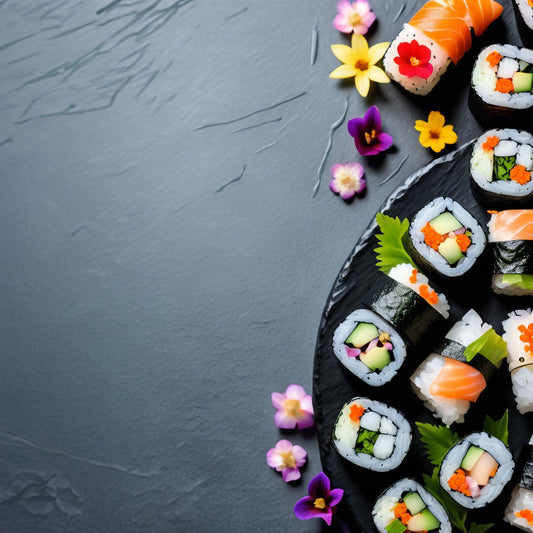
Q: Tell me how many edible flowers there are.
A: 9